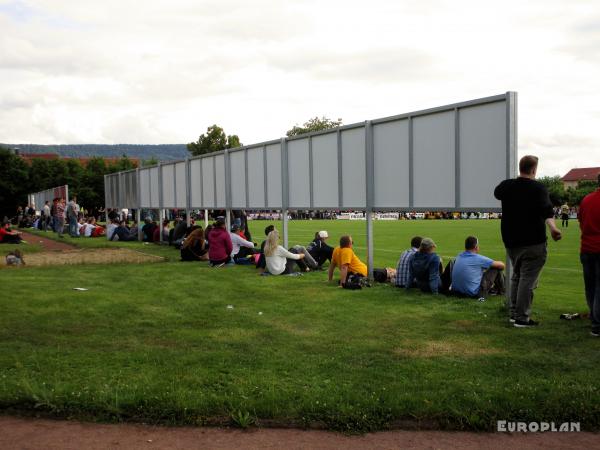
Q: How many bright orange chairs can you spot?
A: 0